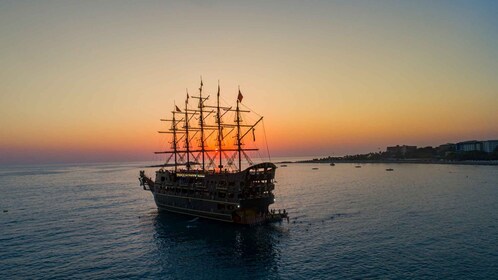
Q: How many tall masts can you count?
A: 5